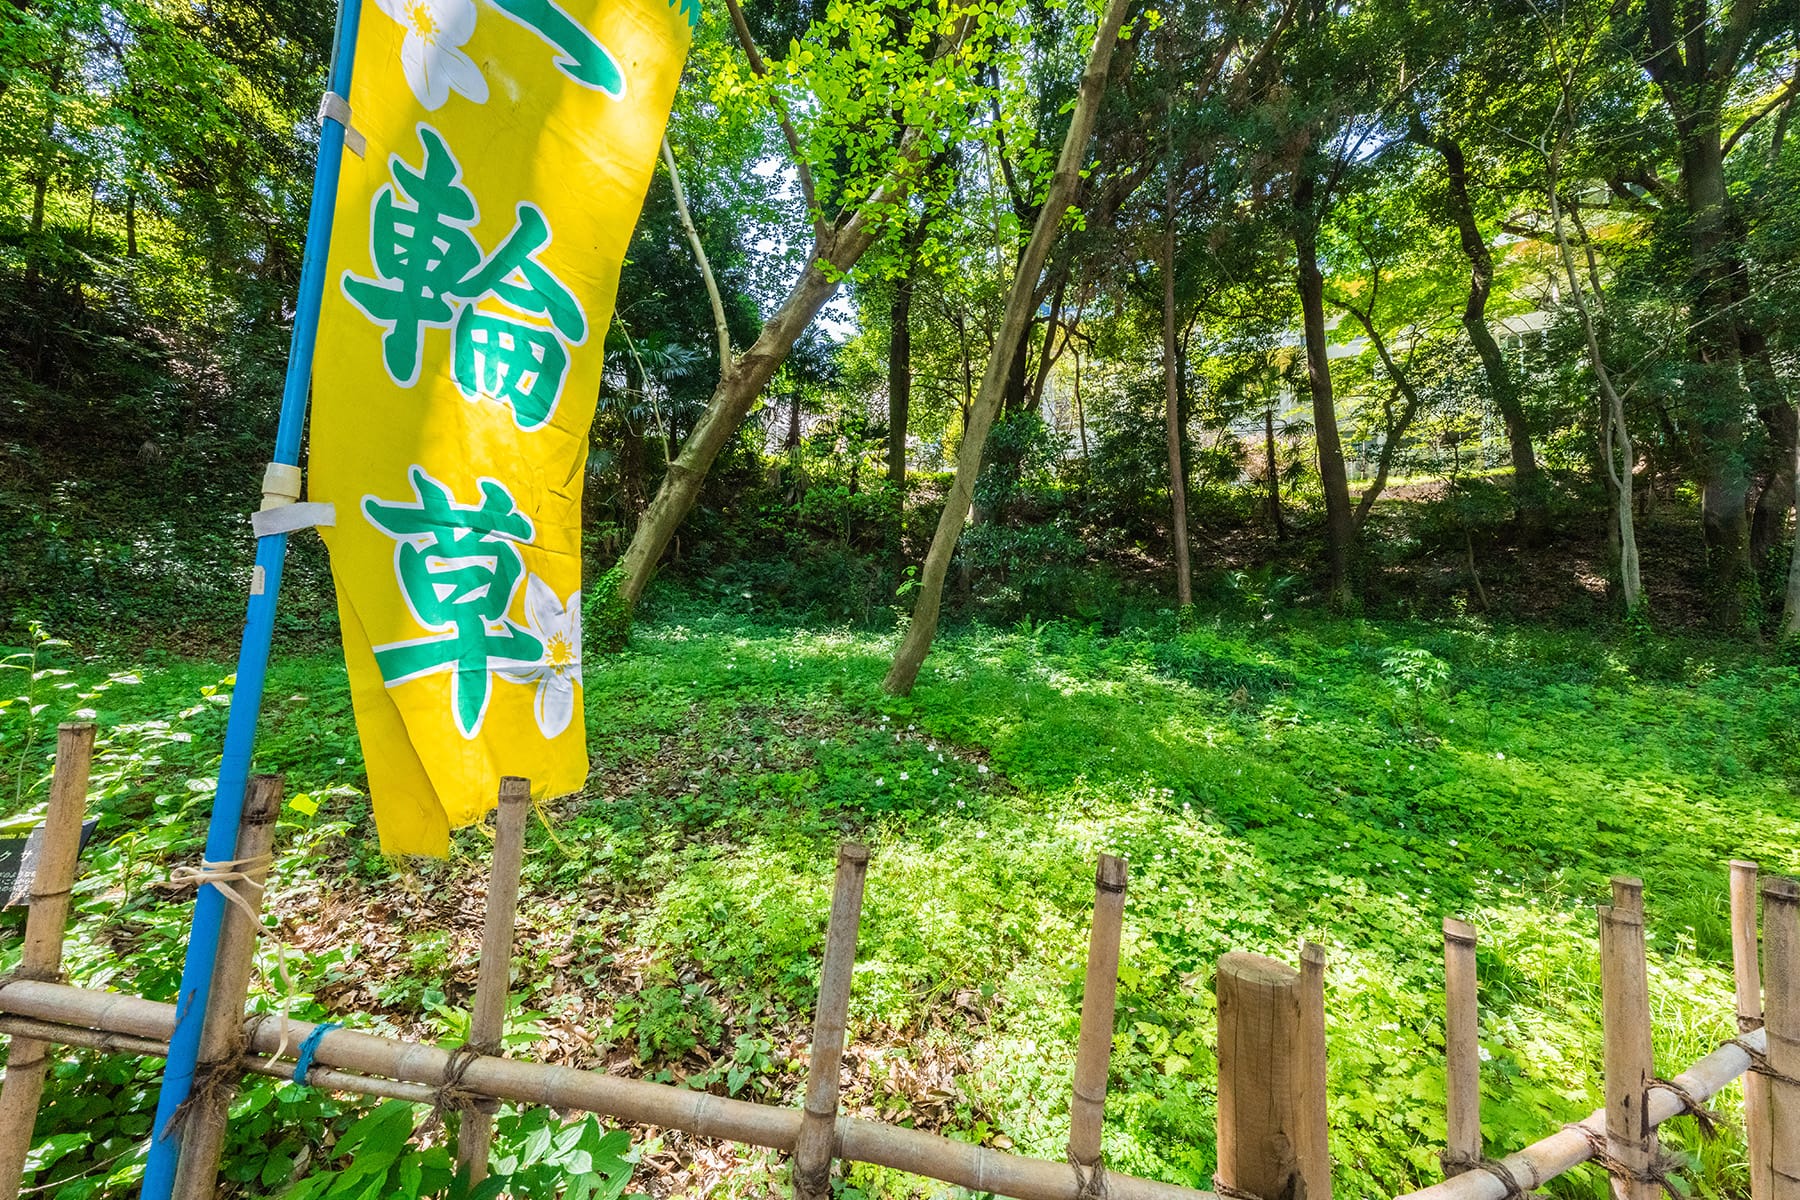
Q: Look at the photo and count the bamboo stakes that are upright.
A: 11